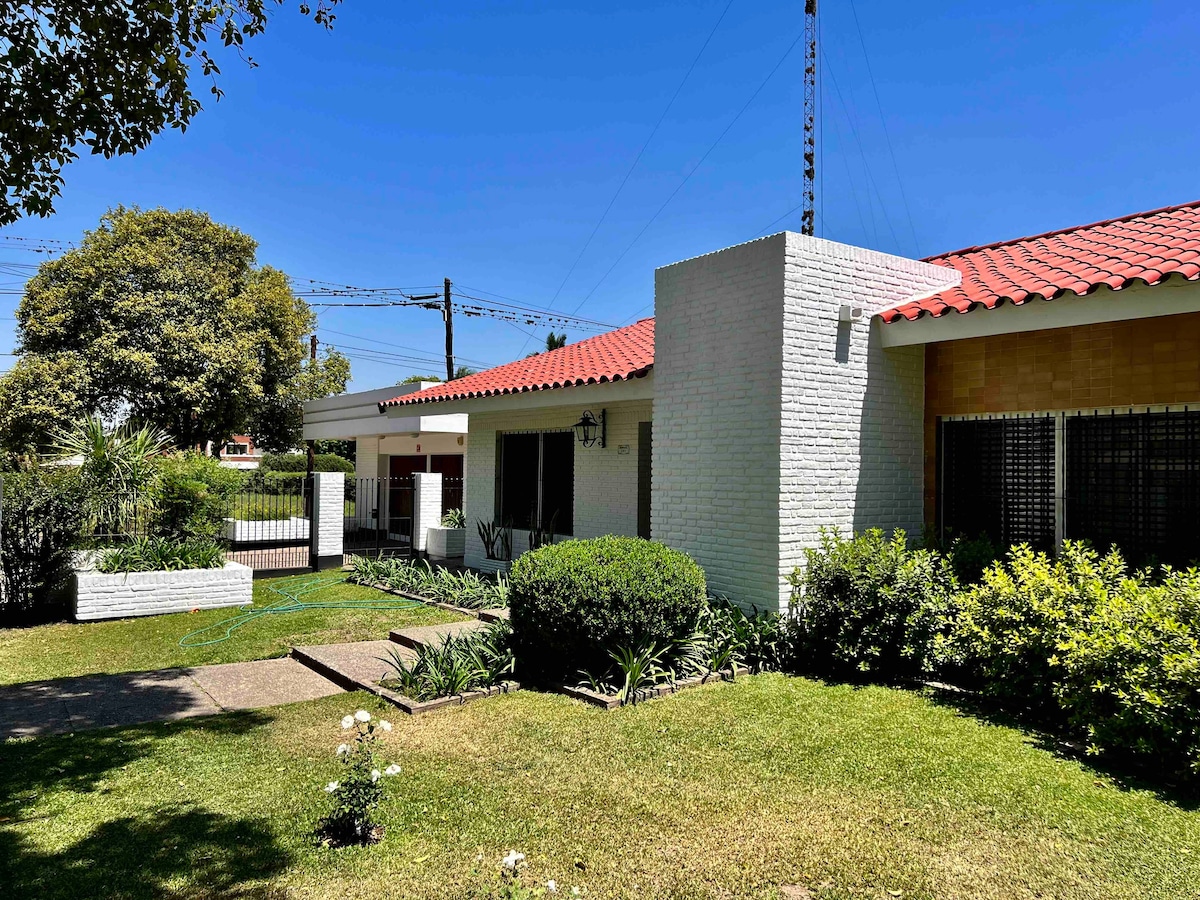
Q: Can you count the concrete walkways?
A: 1